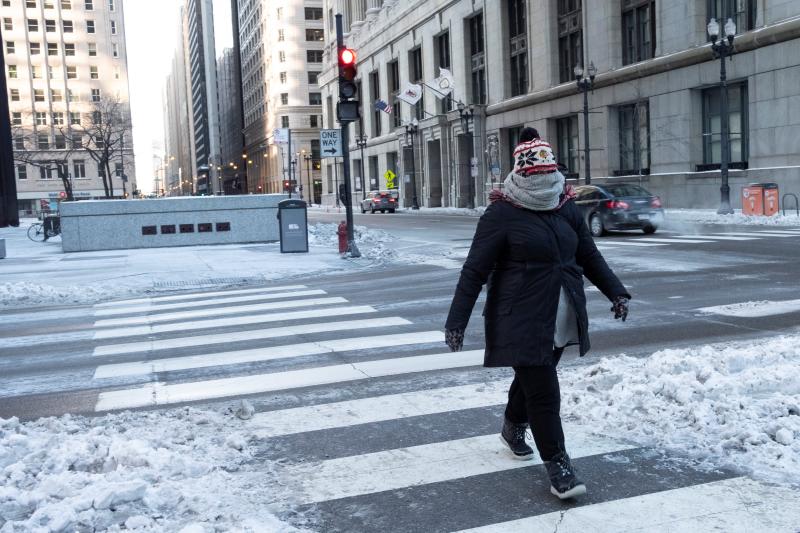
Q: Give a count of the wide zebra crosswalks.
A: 2